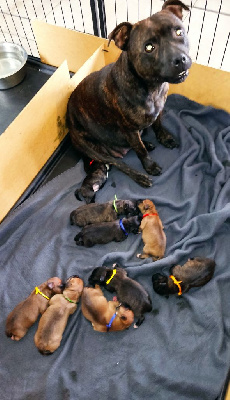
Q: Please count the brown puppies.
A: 4